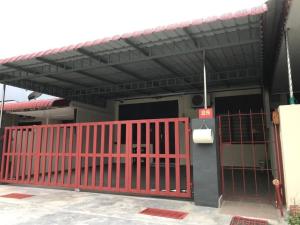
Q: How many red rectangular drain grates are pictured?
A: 3